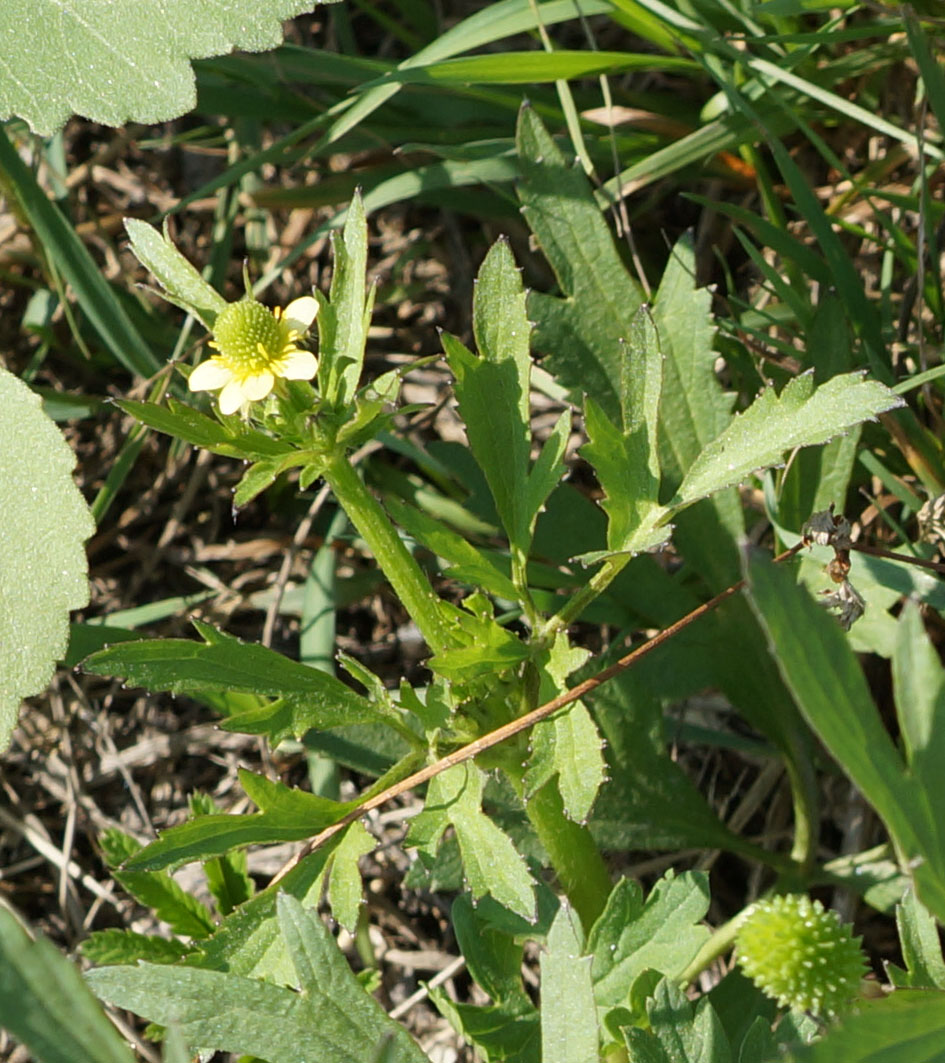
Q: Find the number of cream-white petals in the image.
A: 5